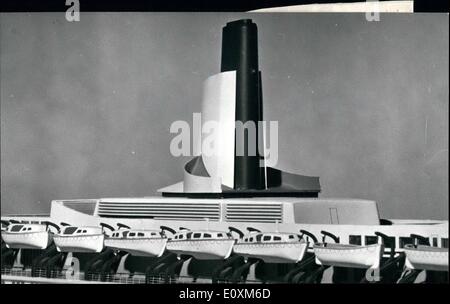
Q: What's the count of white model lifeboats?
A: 7